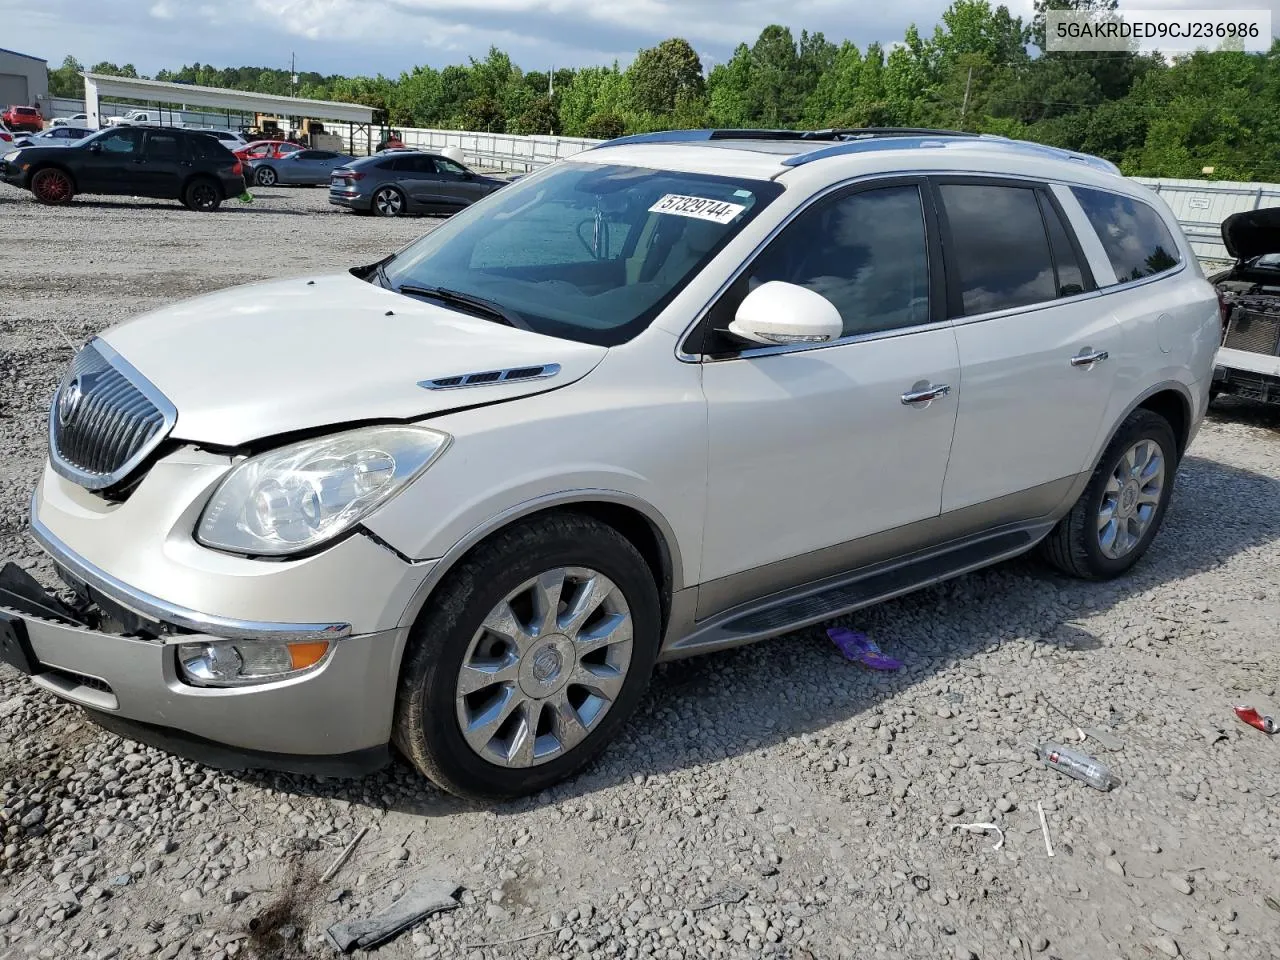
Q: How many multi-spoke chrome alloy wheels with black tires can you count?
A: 2